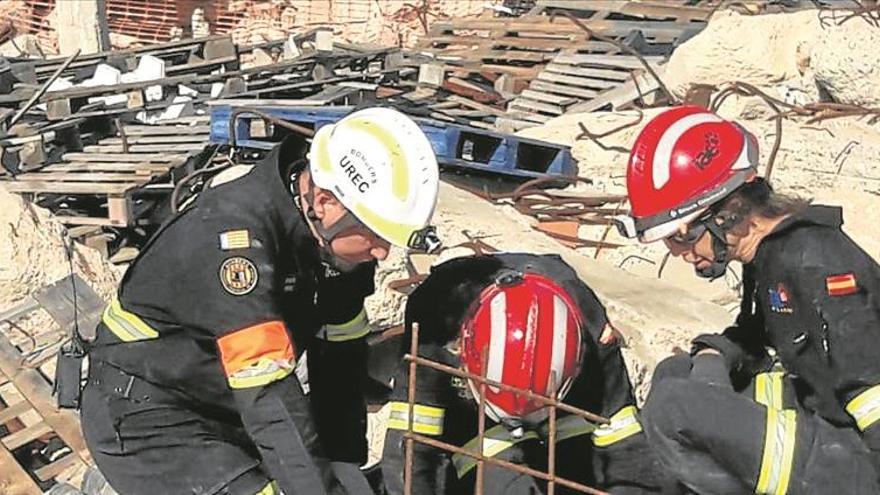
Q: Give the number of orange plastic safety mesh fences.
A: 1